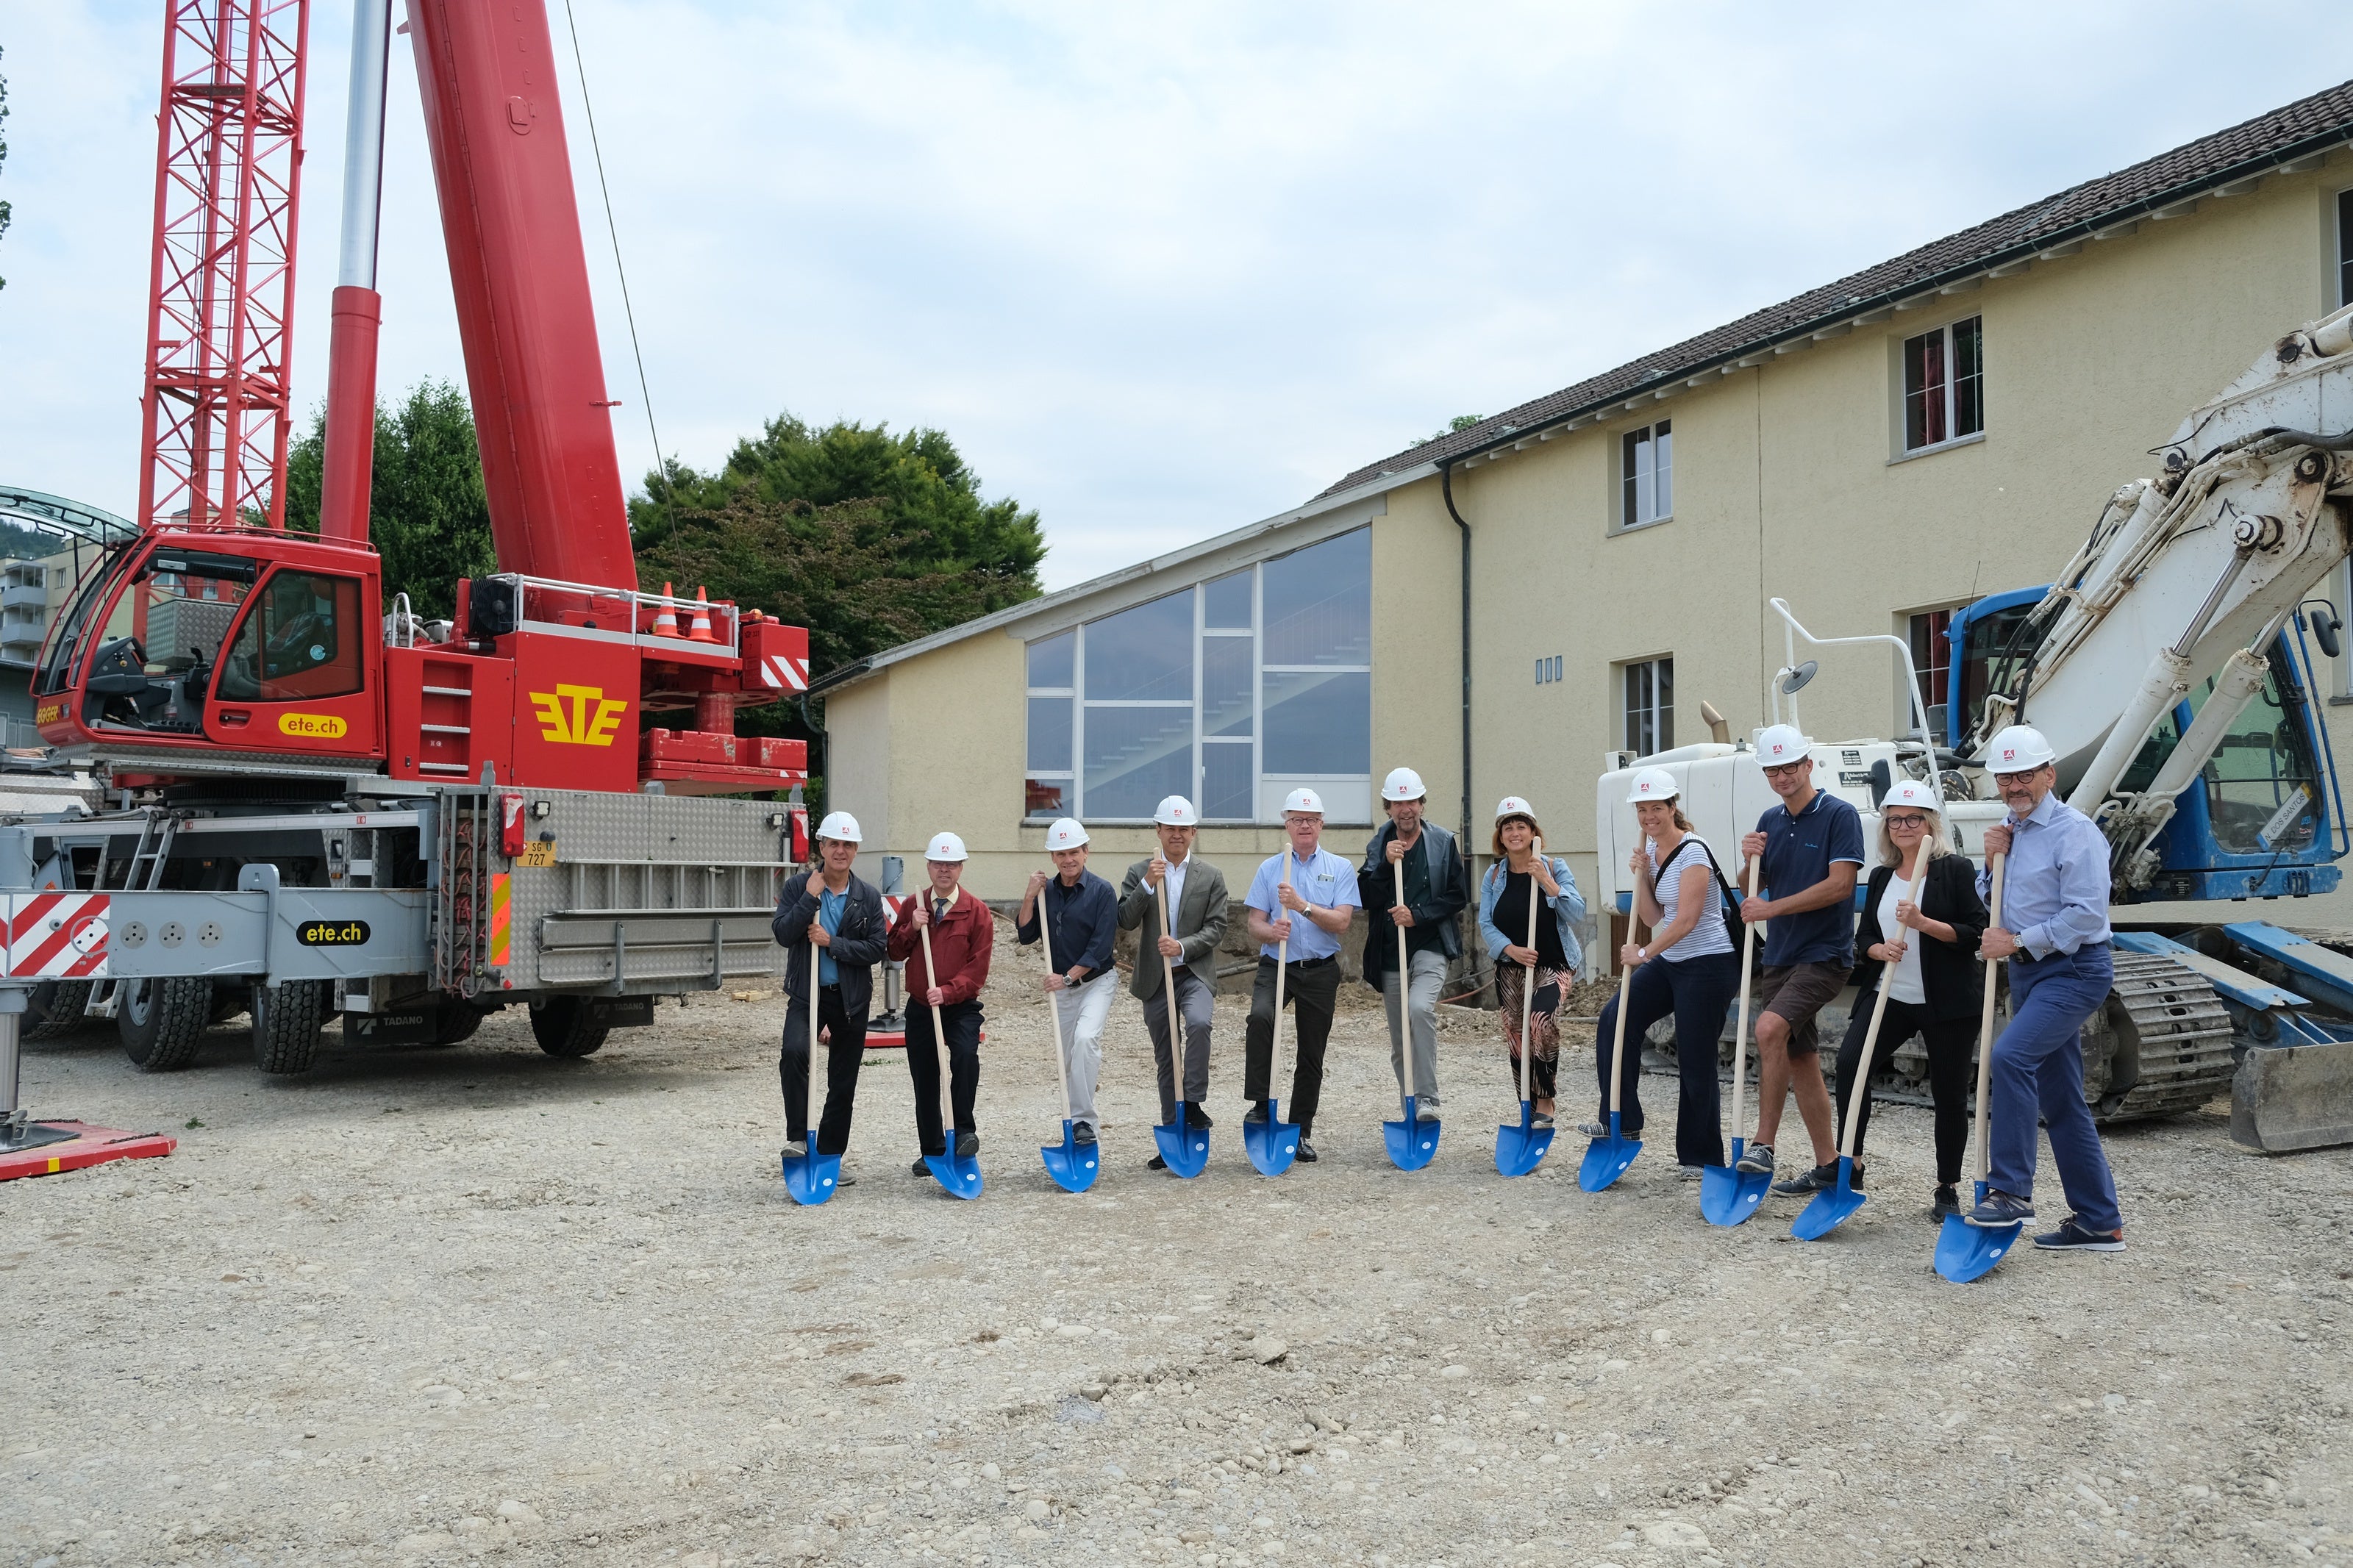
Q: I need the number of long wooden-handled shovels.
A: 11